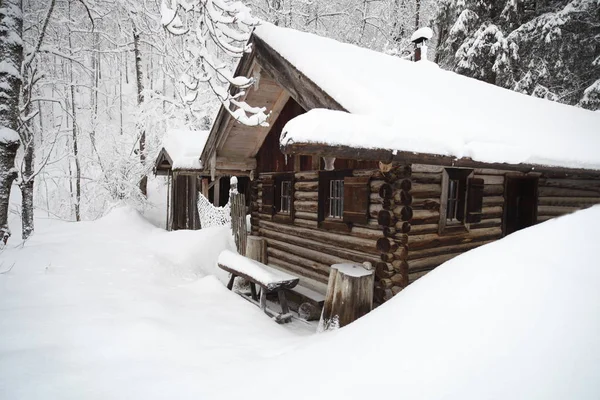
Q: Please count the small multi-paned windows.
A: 3